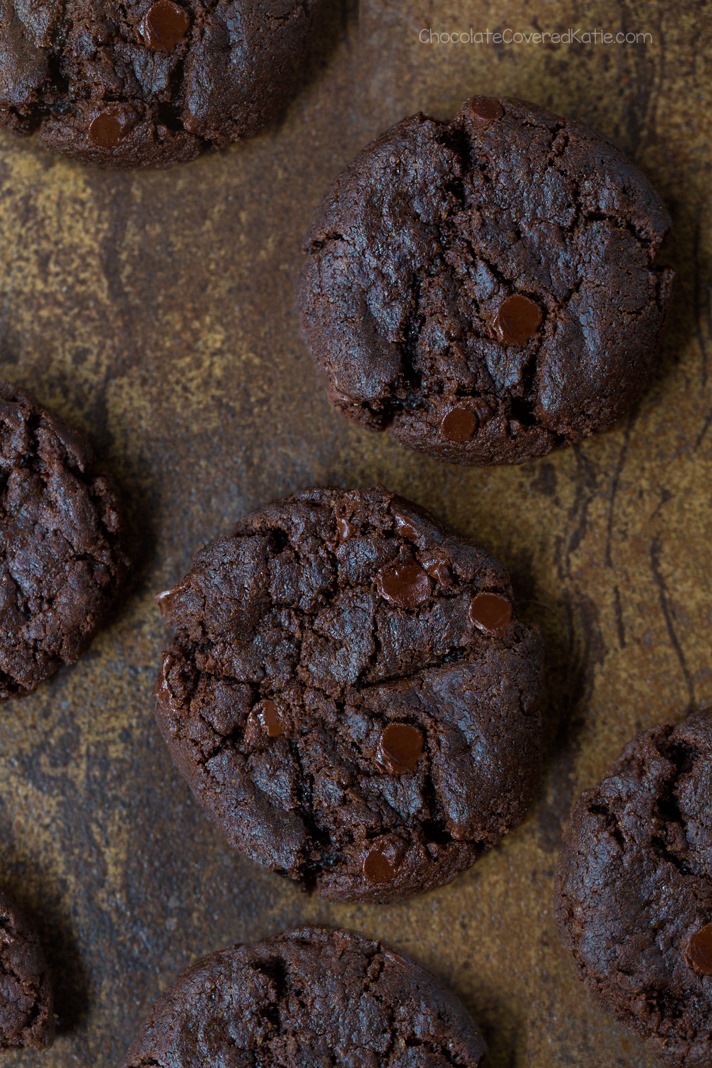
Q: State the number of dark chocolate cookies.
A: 7